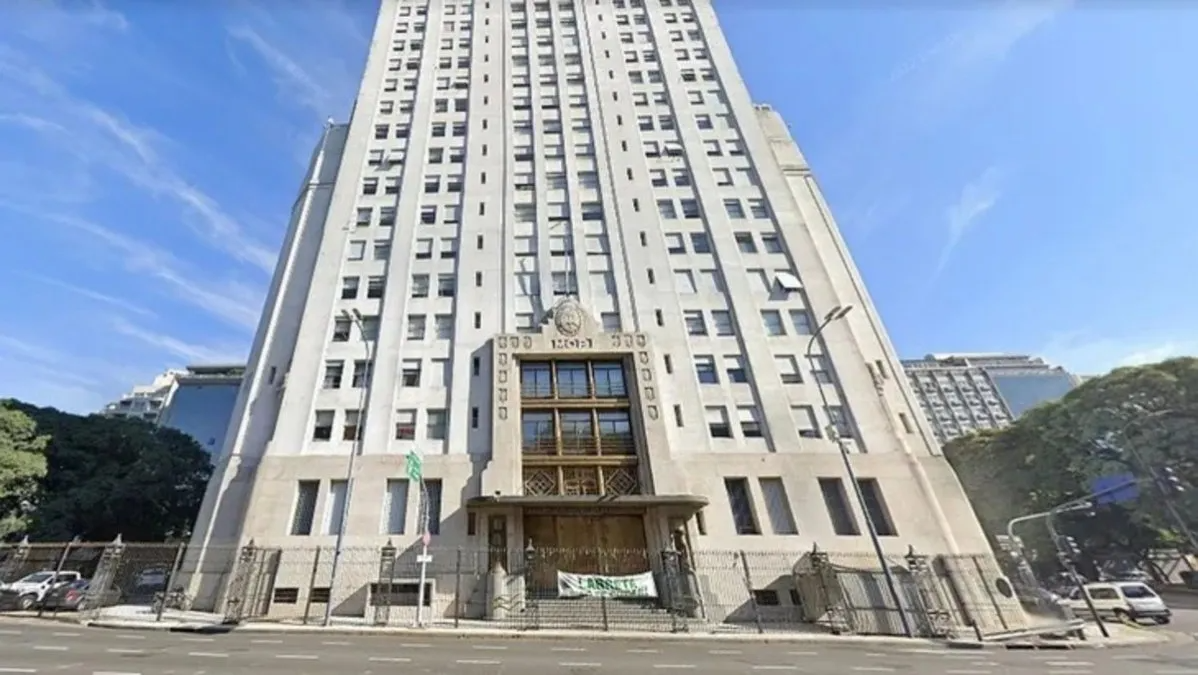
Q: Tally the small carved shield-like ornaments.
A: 14